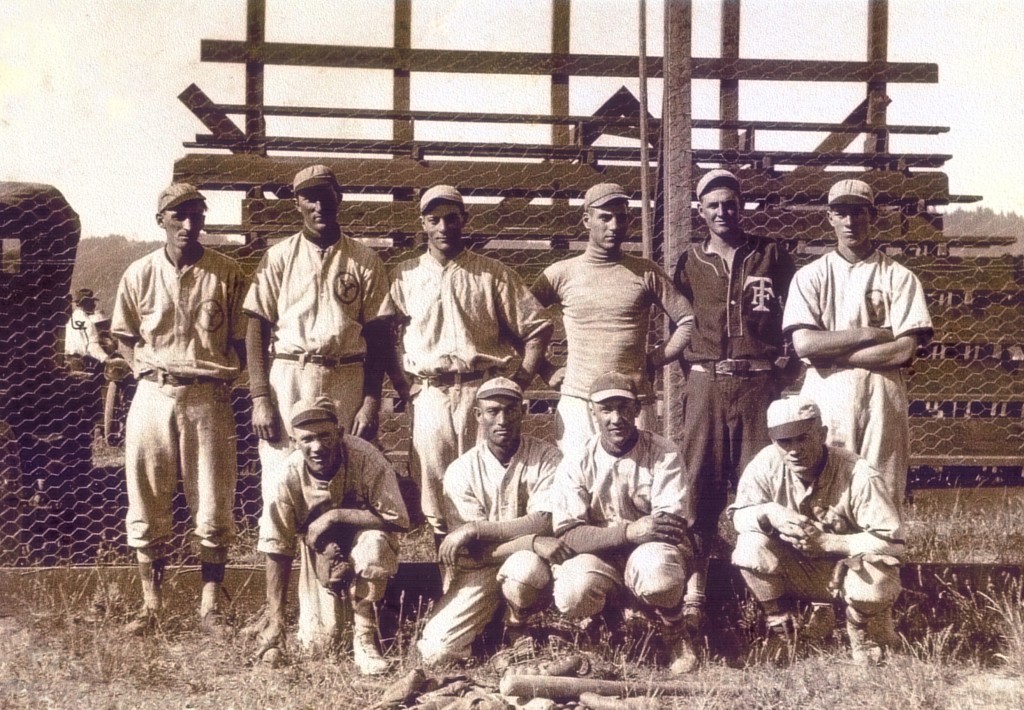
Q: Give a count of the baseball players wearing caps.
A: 10